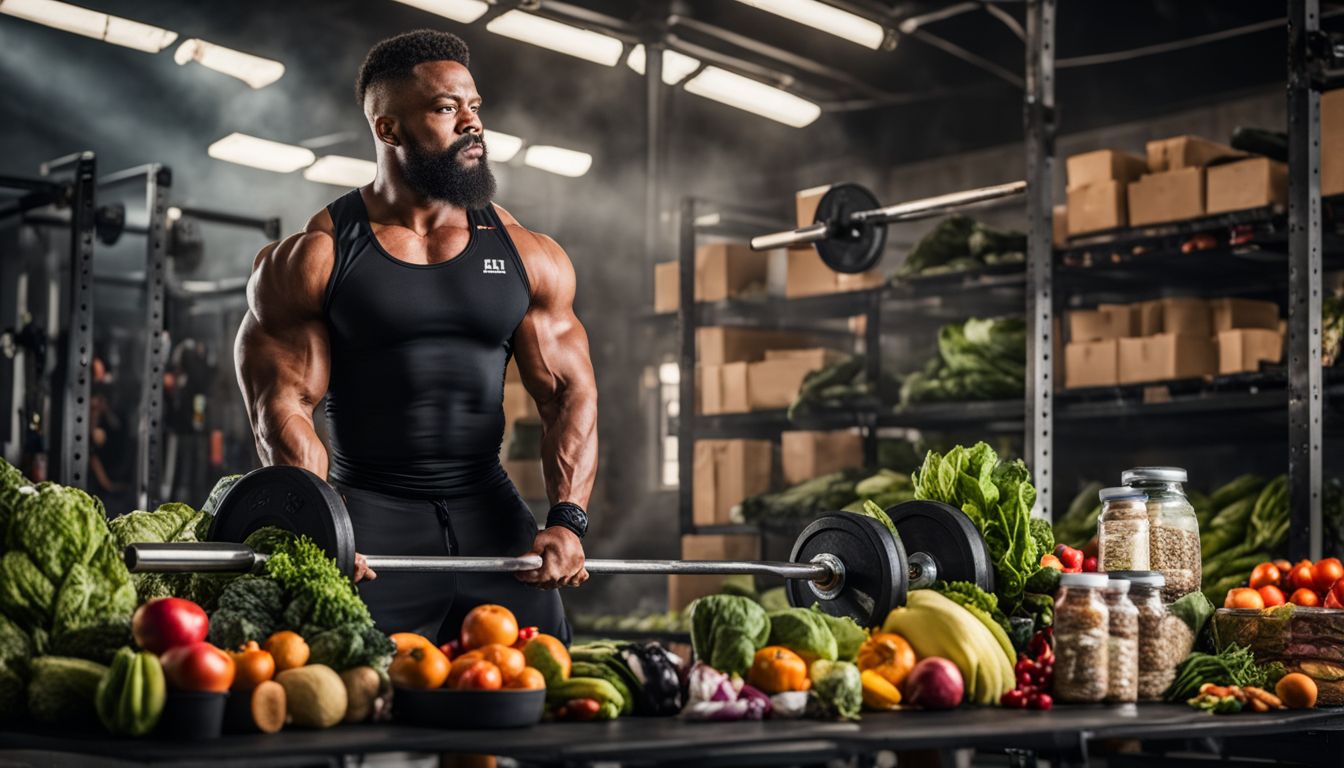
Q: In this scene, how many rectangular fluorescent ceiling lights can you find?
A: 11